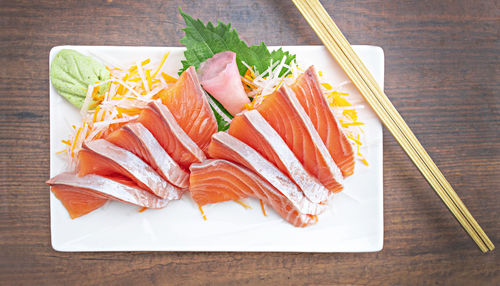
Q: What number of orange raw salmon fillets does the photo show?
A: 10